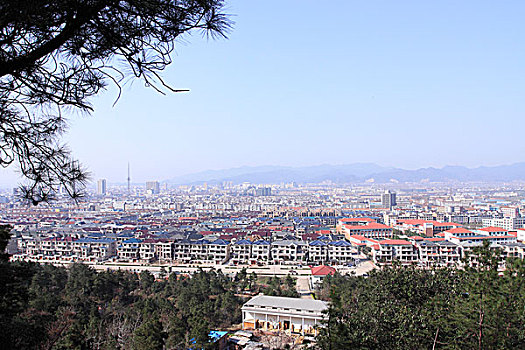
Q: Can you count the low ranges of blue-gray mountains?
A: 1